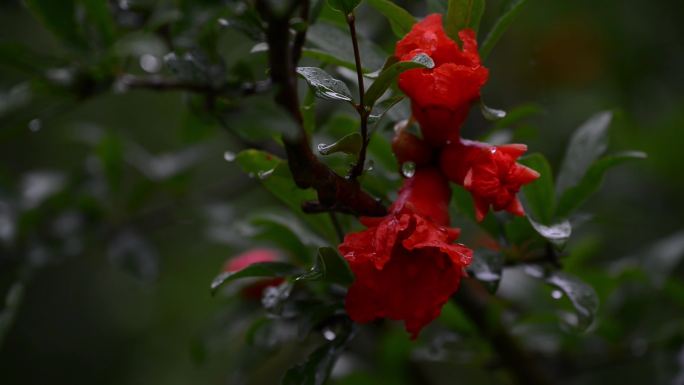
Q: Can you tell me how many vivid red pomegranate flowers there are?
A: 3